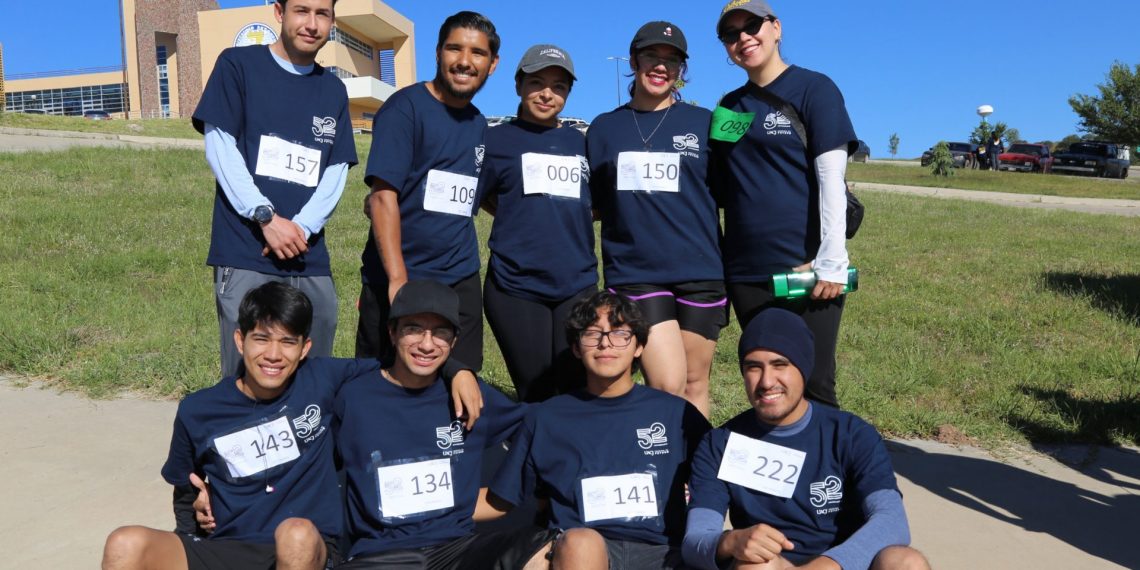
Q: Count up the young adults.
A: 9